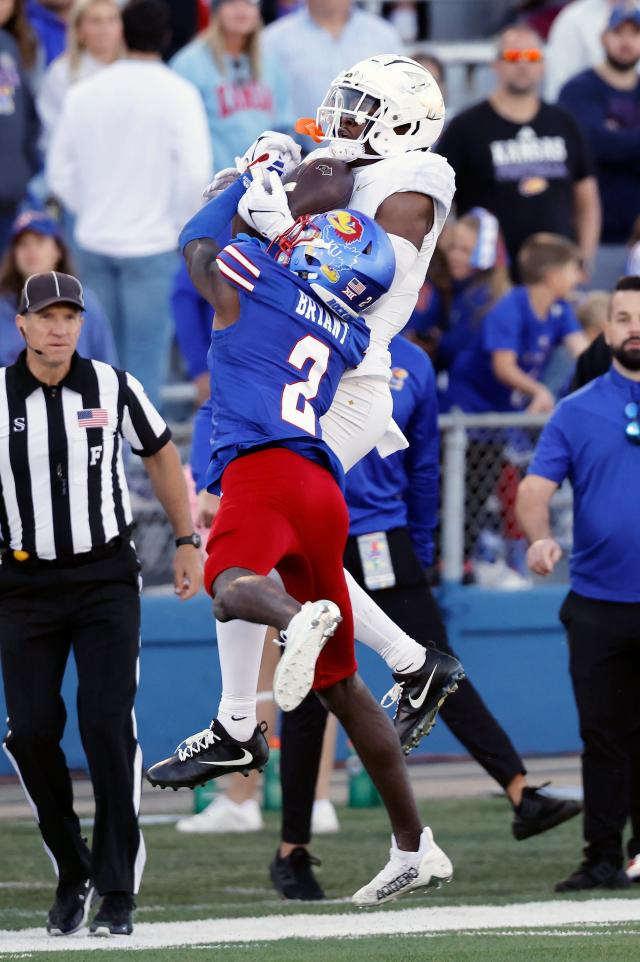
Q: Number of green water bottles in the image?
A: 3